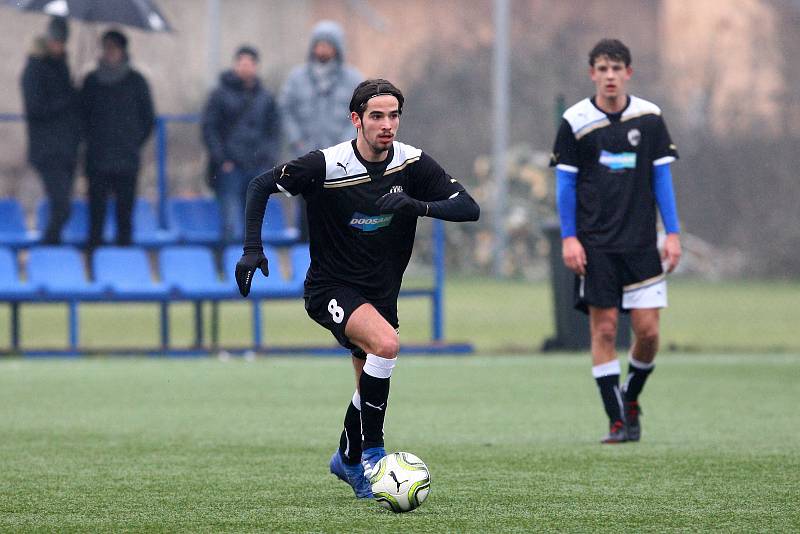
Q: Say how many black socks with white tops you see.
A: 4